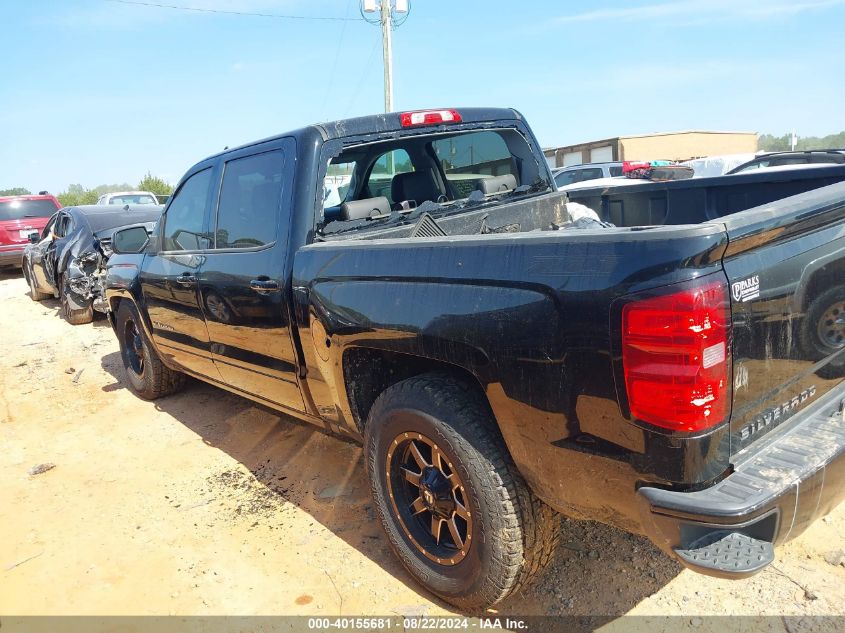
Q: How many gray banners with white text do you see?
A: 1